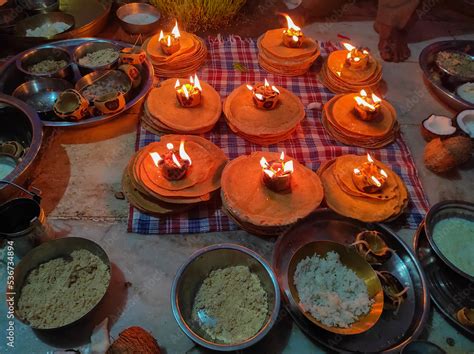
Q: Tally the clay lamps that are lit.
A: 9